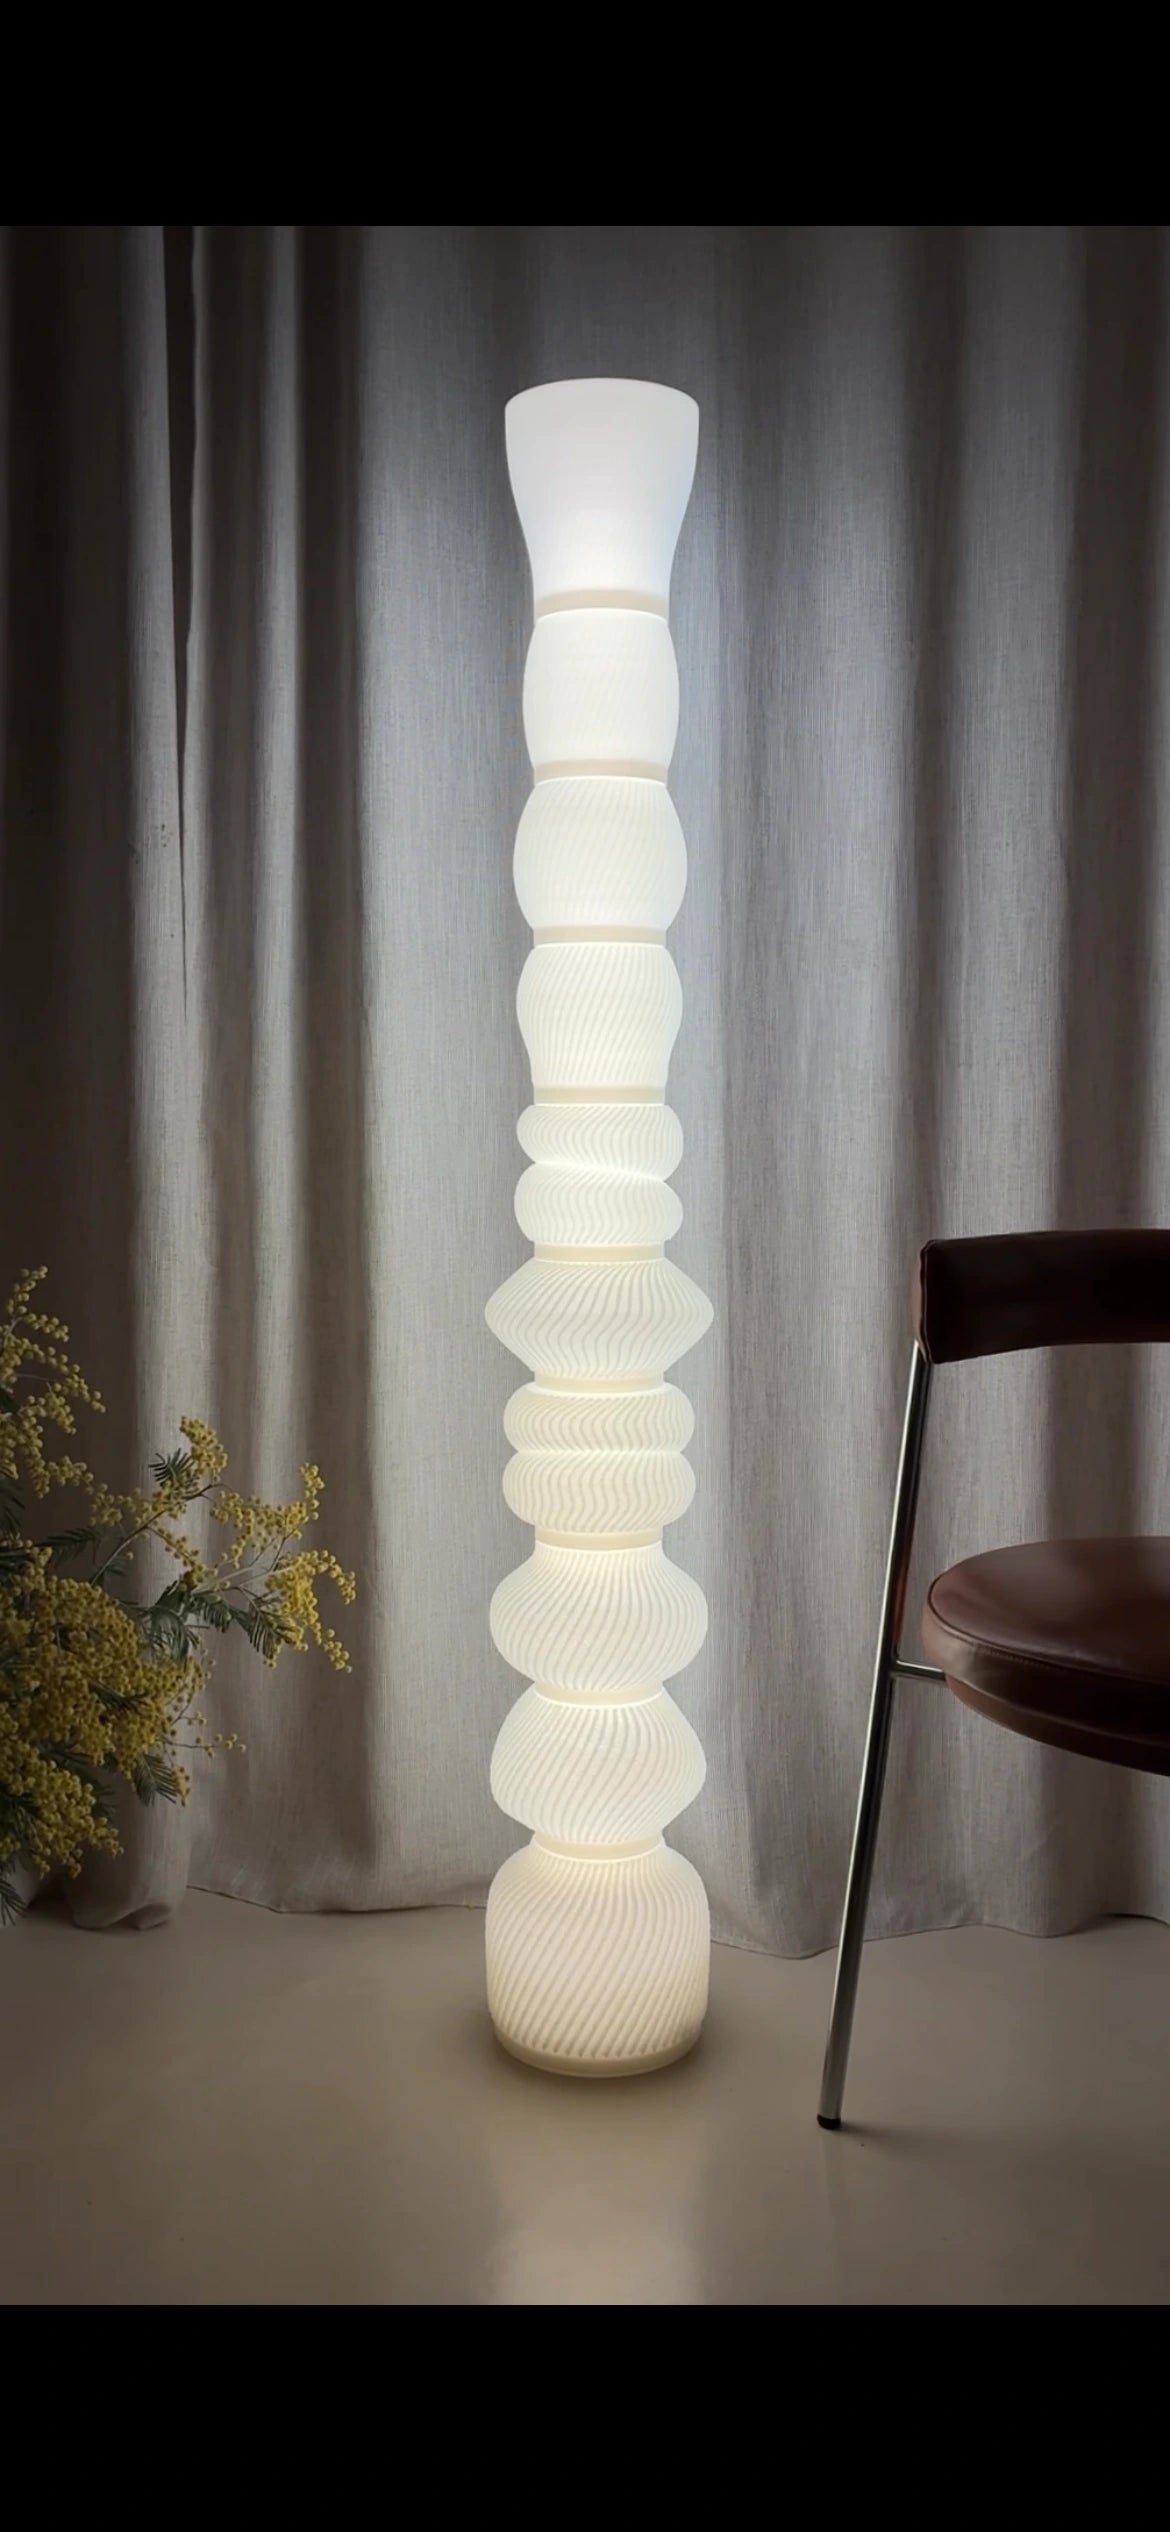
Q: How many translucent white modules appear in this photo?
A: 10